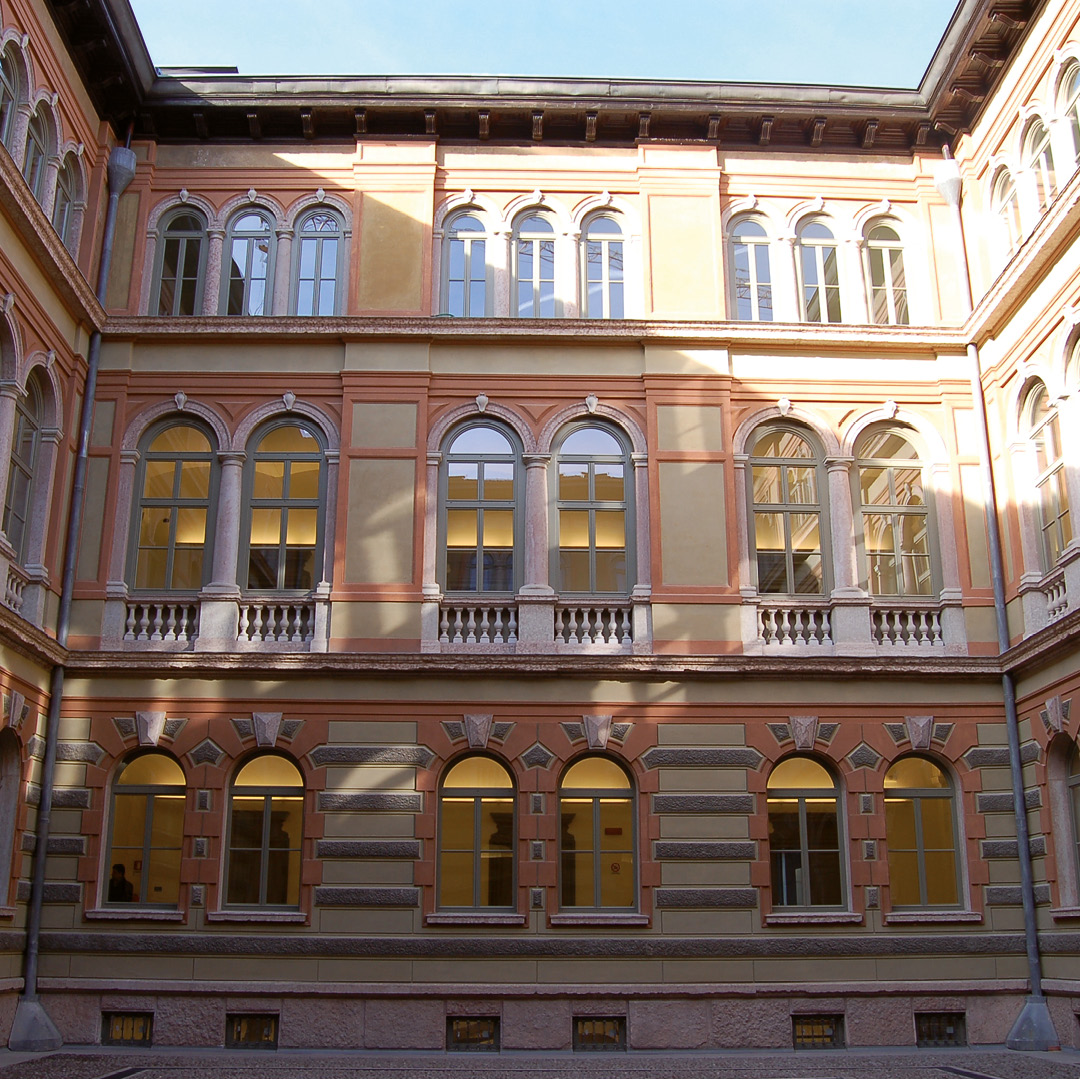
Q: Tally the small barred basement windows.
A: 6